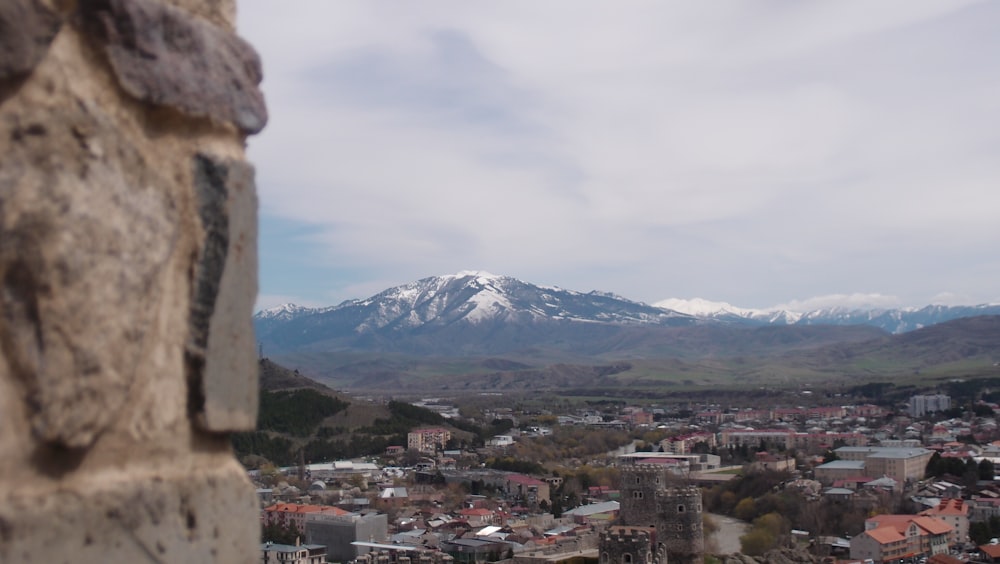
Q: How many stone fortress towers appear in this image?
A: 3